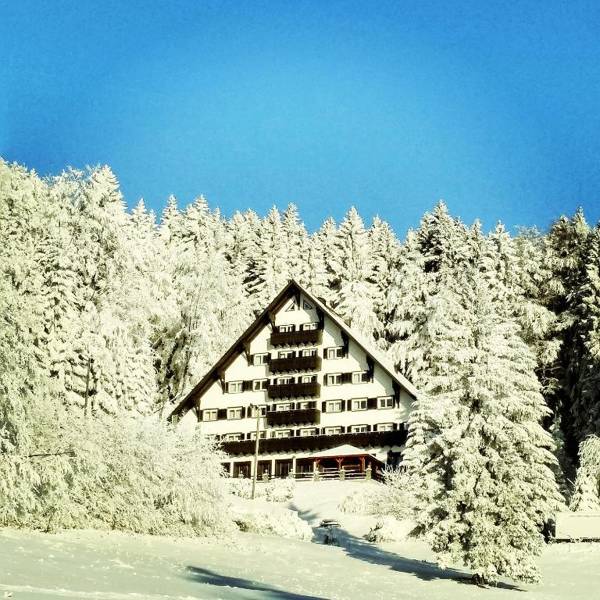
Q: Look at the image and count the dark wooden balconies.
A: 5